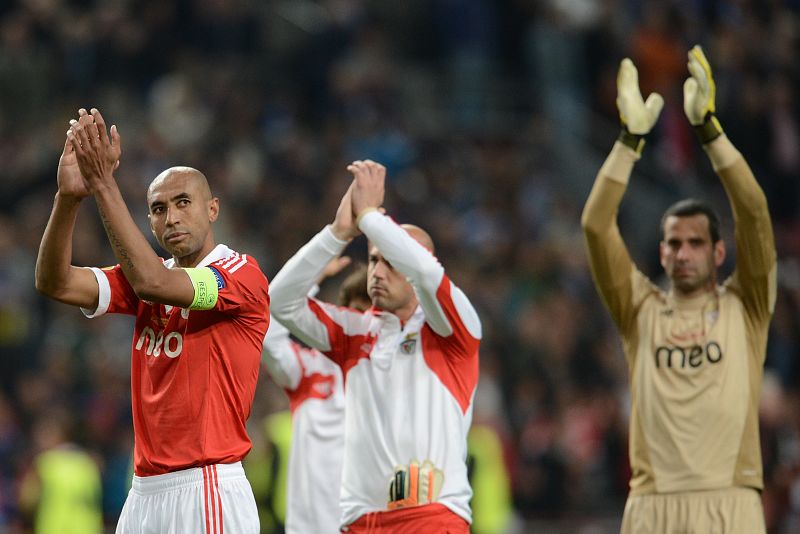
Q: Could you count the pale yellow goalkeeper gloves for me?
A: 2